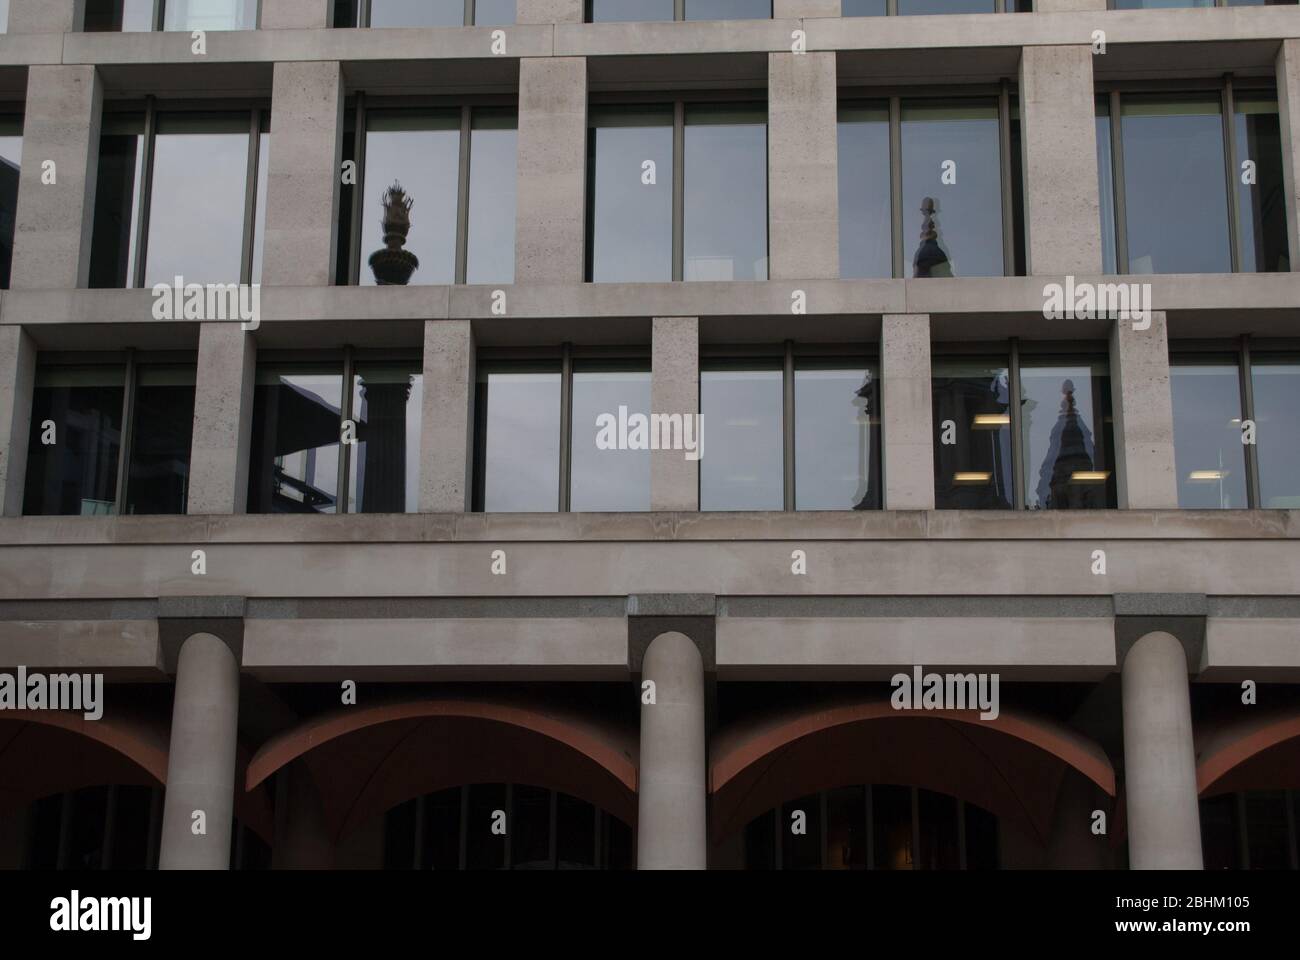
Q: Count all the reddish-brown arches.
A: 4